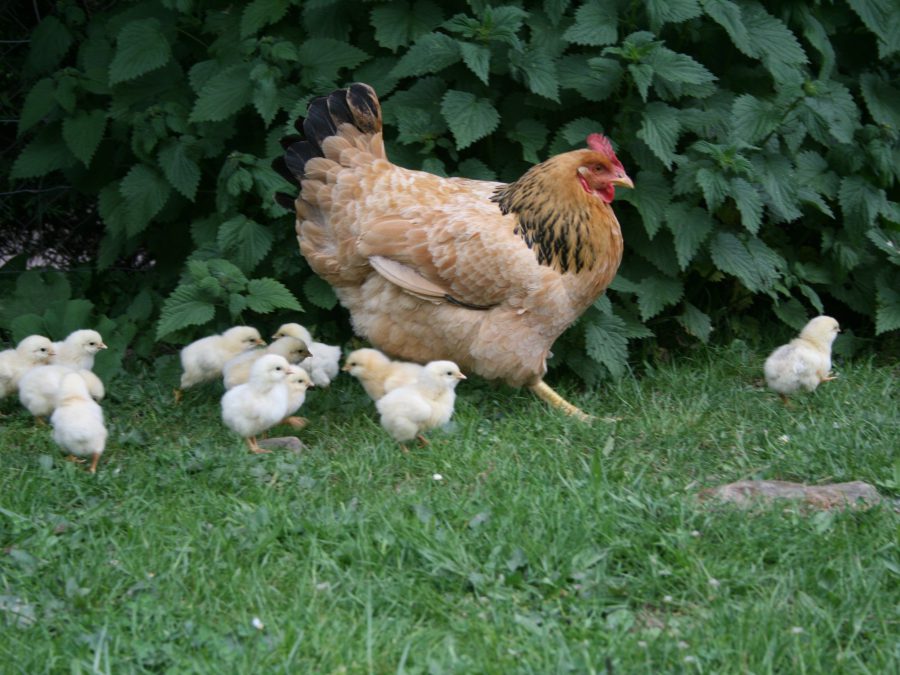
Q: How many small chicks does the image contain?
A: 12